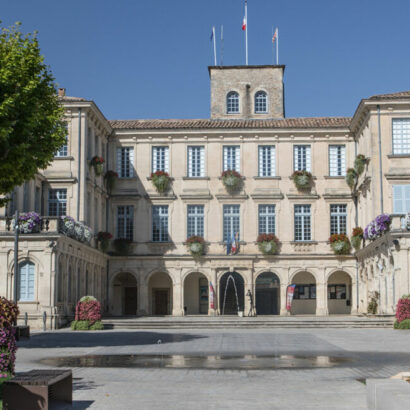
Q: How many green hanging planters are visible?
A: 13